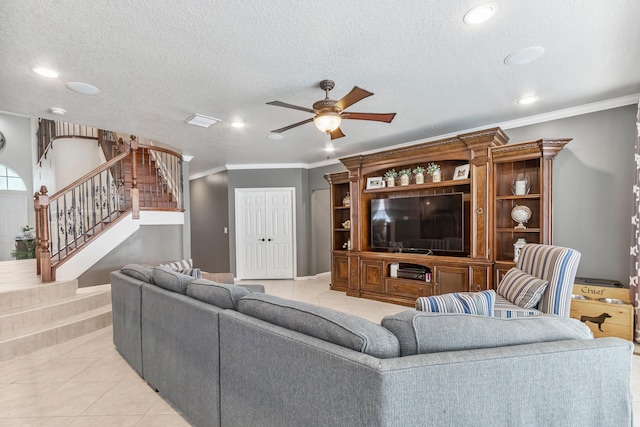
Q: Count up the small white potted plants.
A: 4